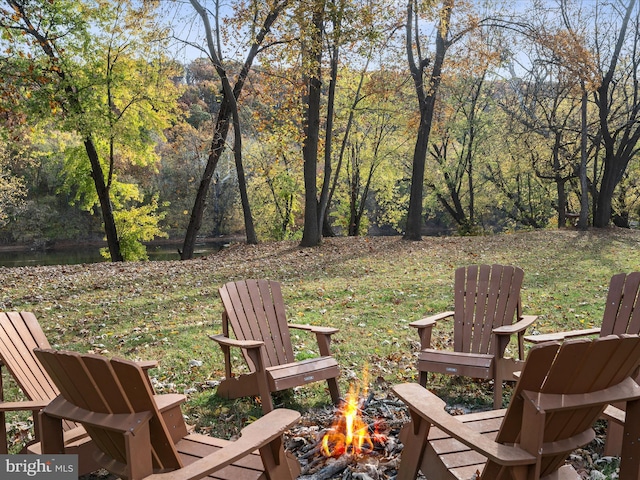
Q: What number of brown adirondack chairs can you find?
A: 6